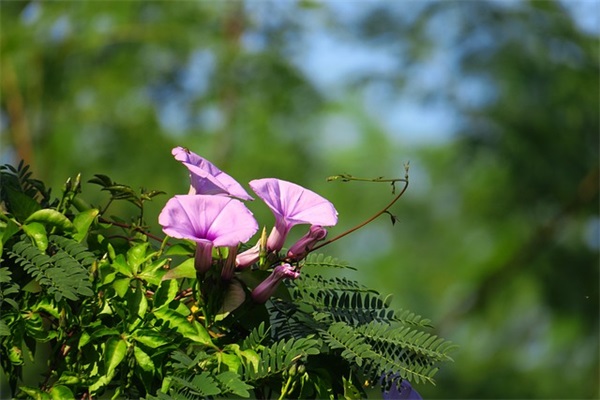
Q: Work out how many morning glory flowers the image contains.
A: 3